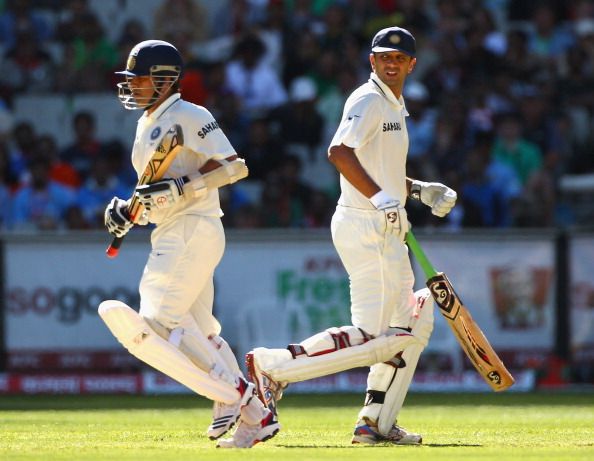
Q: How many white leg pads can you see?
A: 4